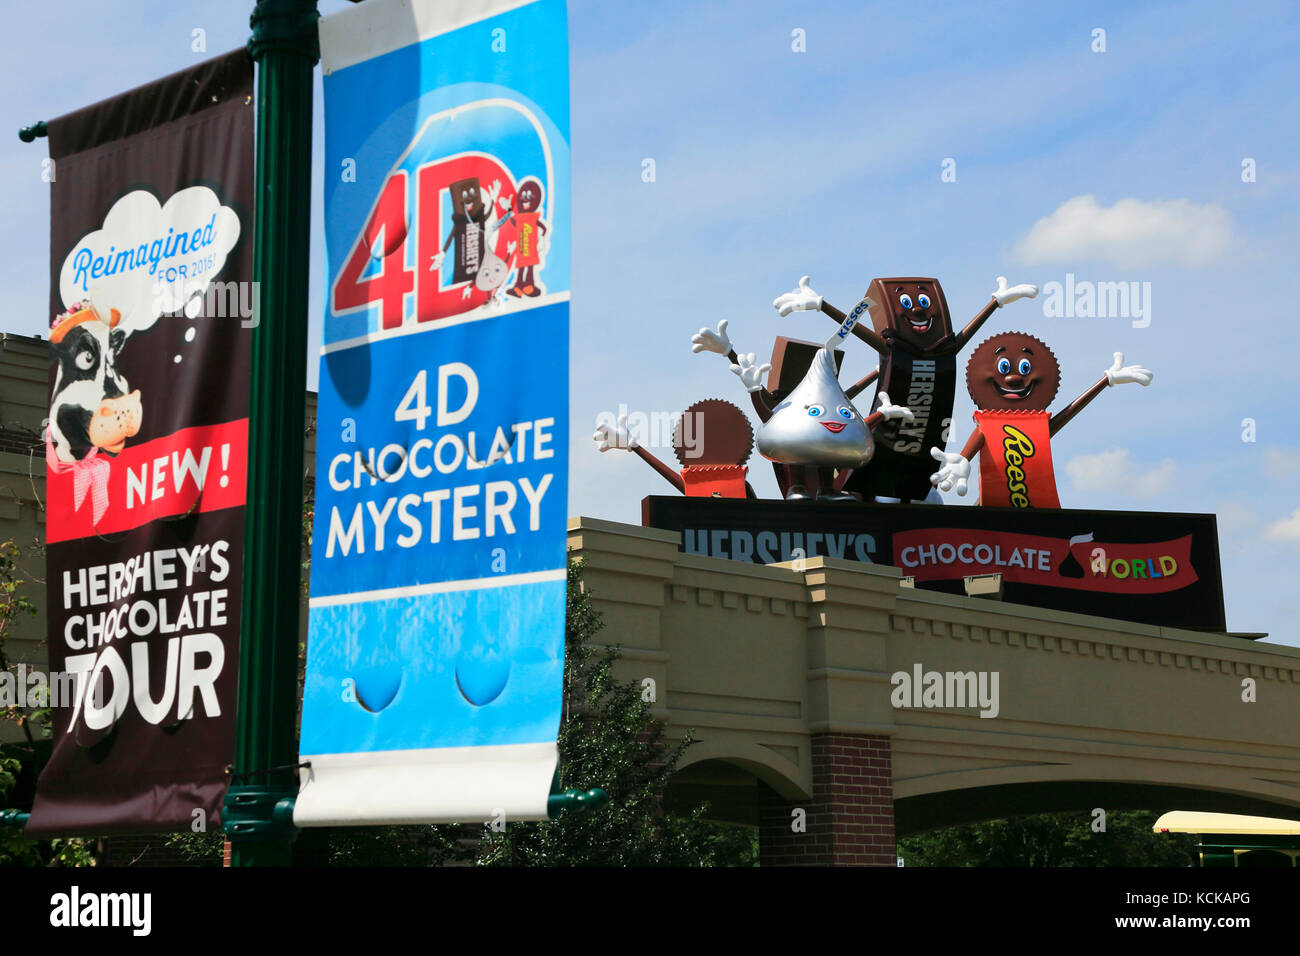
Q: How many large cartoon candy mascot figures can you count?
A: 5